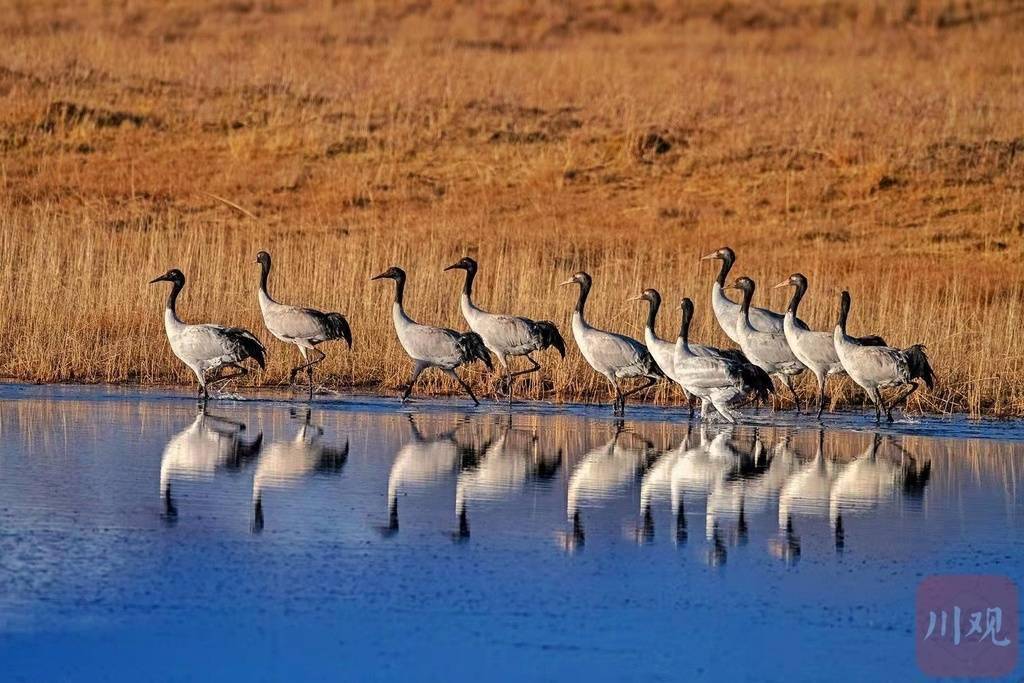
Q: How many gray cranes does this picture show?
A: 11